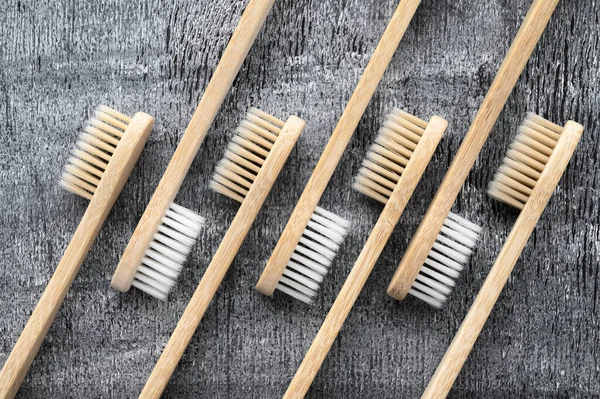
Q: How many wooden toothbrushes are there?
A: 7